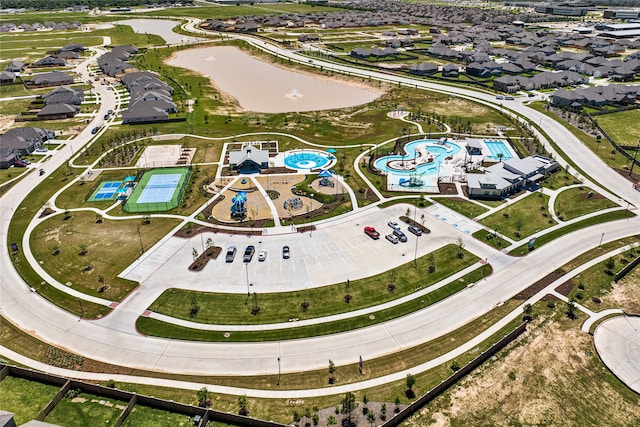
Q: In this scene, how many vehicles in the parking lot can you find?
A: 9